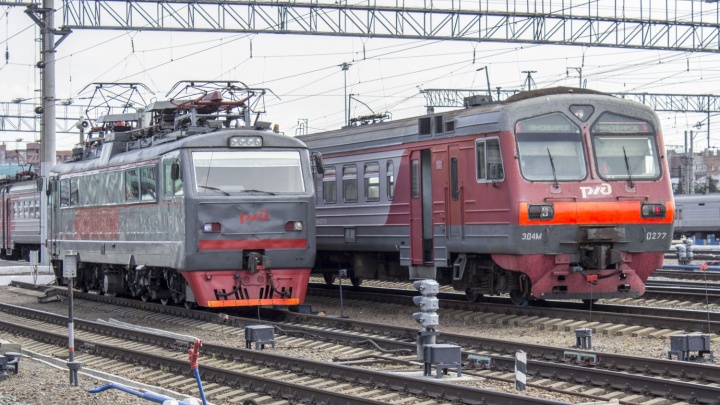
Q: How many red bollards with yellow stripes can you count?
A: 0